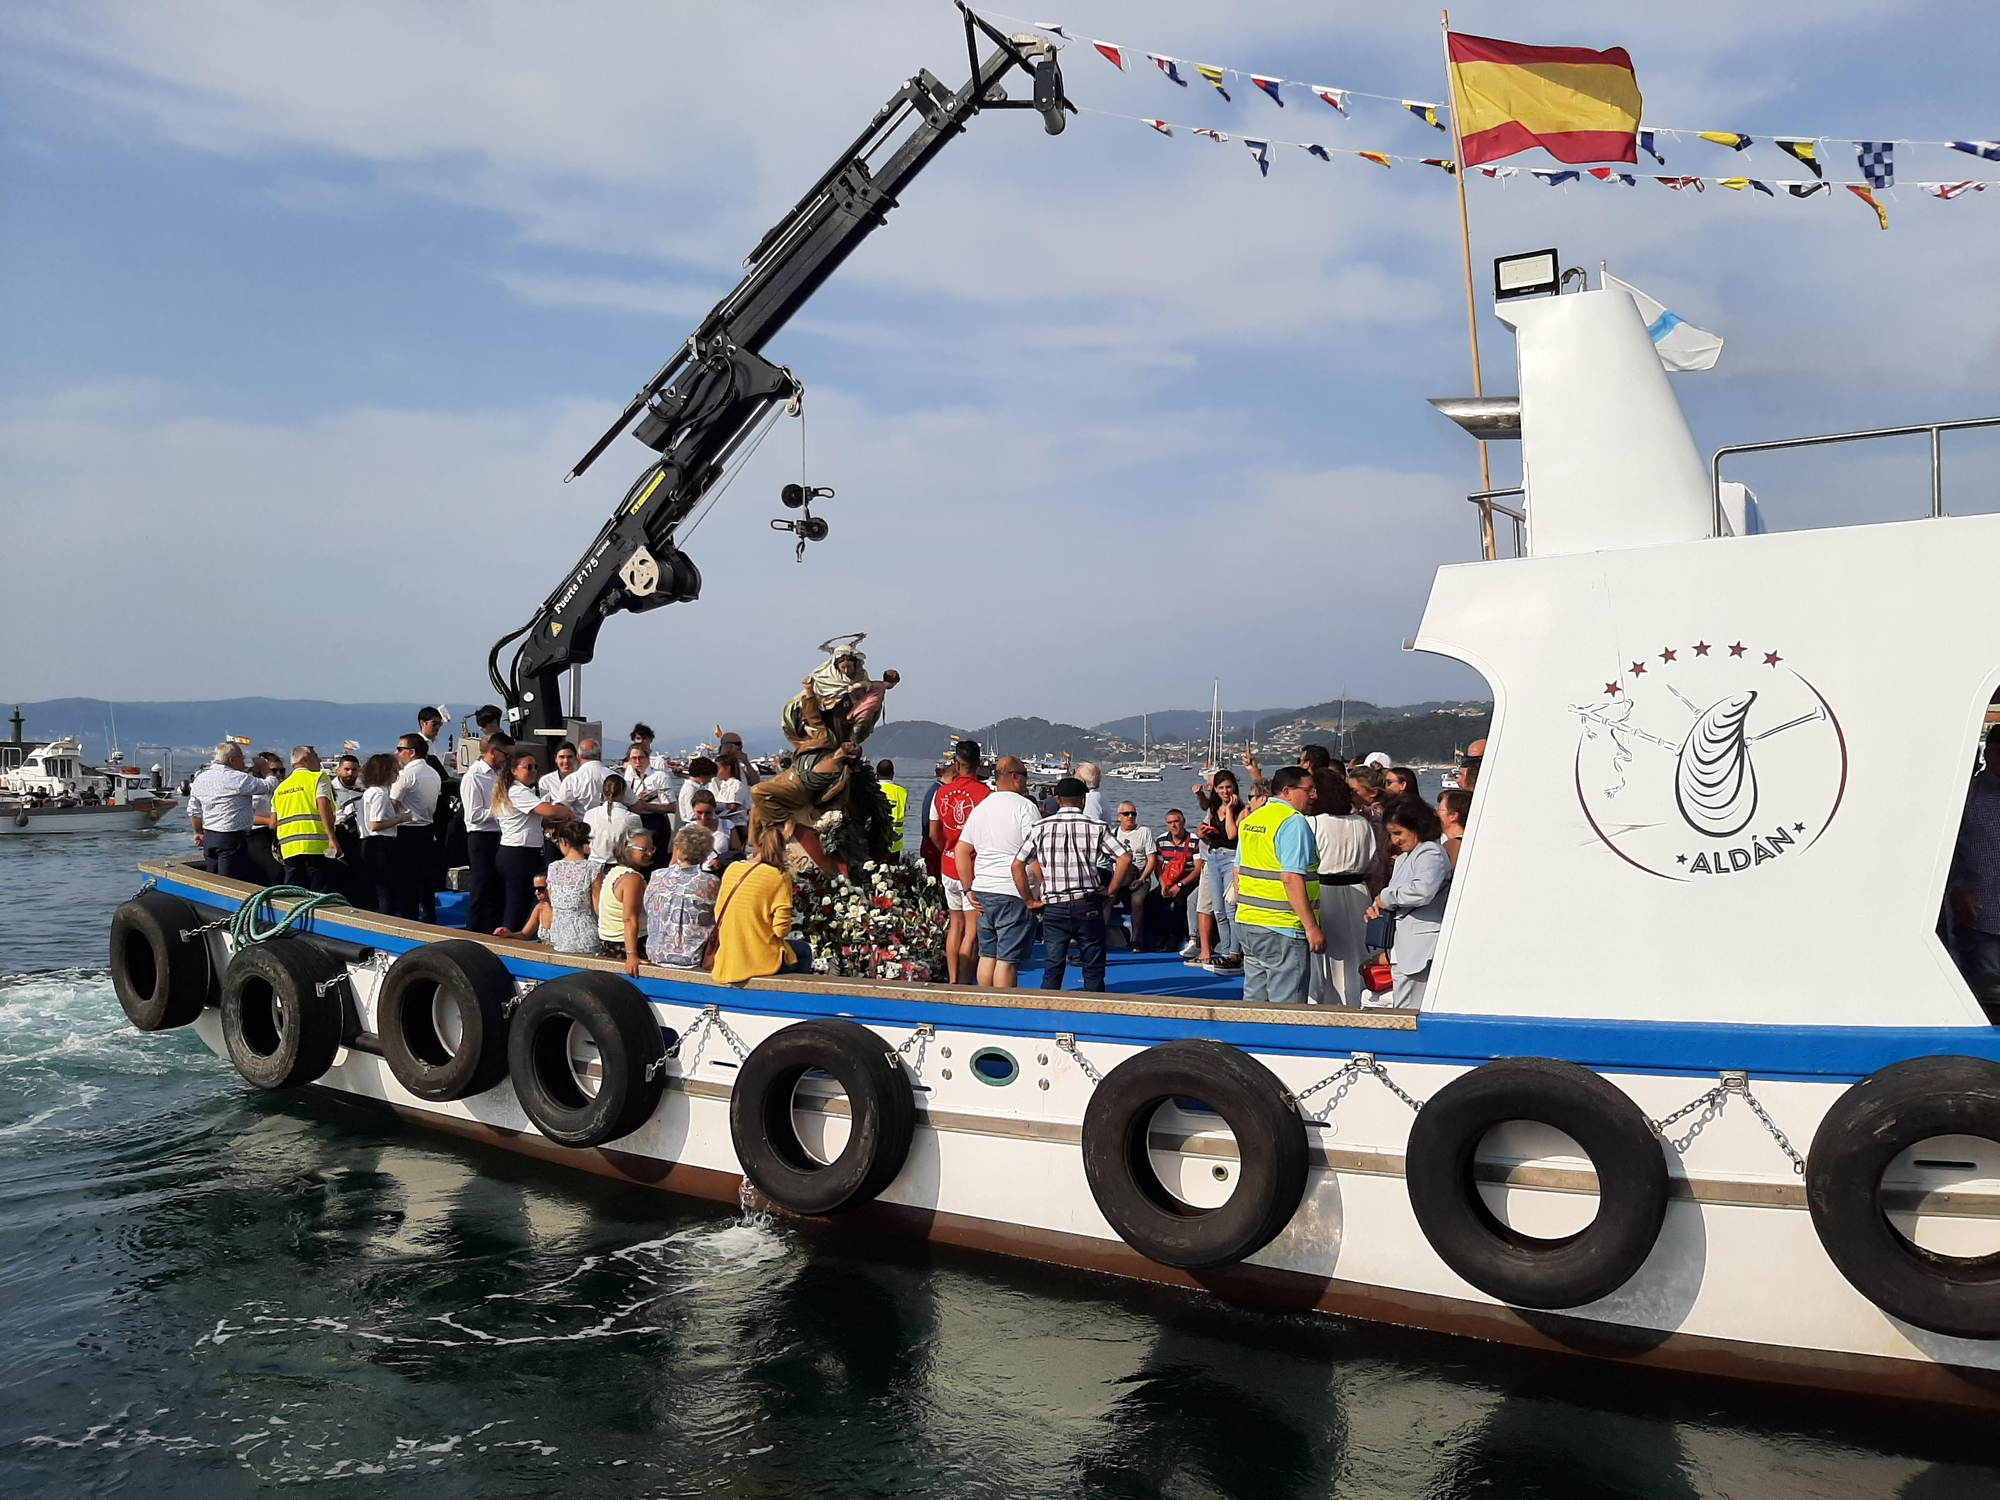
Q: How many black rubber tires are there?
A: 8